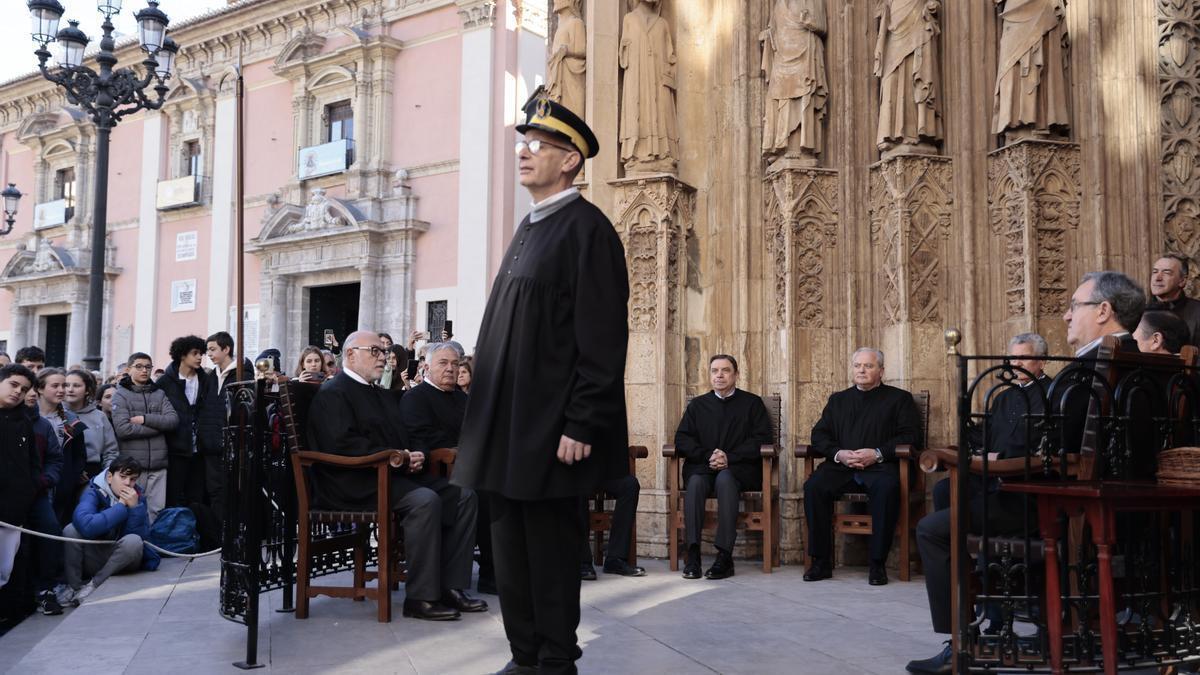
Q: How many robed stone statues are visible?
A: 5